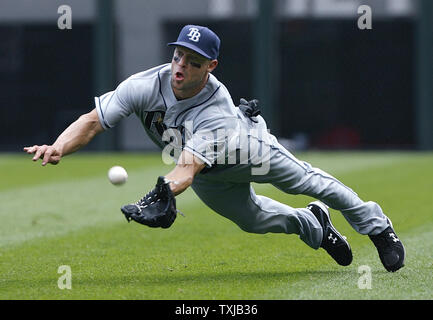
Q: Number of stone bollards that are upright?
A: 0